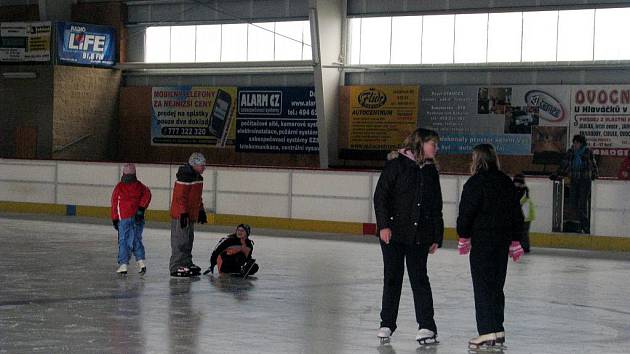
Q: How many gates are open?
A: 1